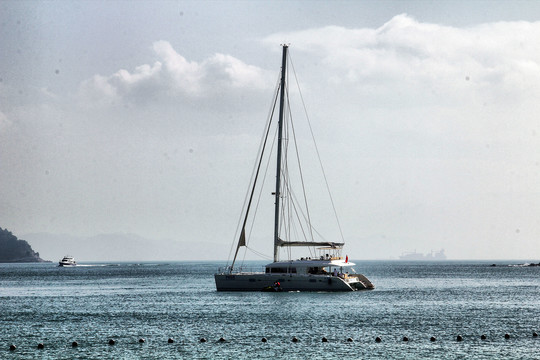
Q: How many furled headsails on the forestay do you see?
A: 1